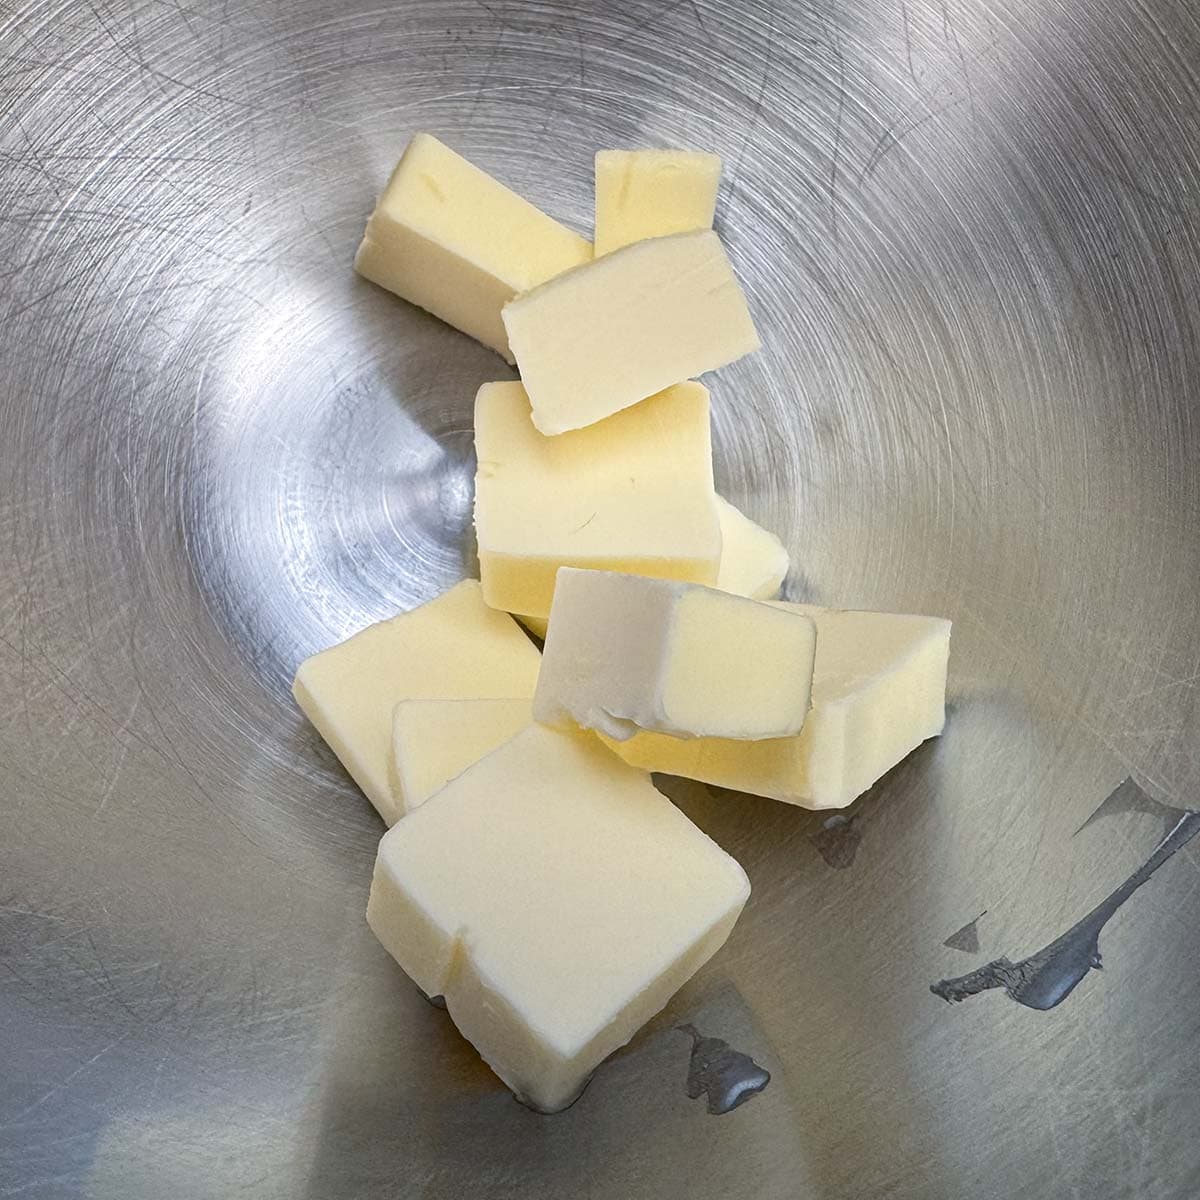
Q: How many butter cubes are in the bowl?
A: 10